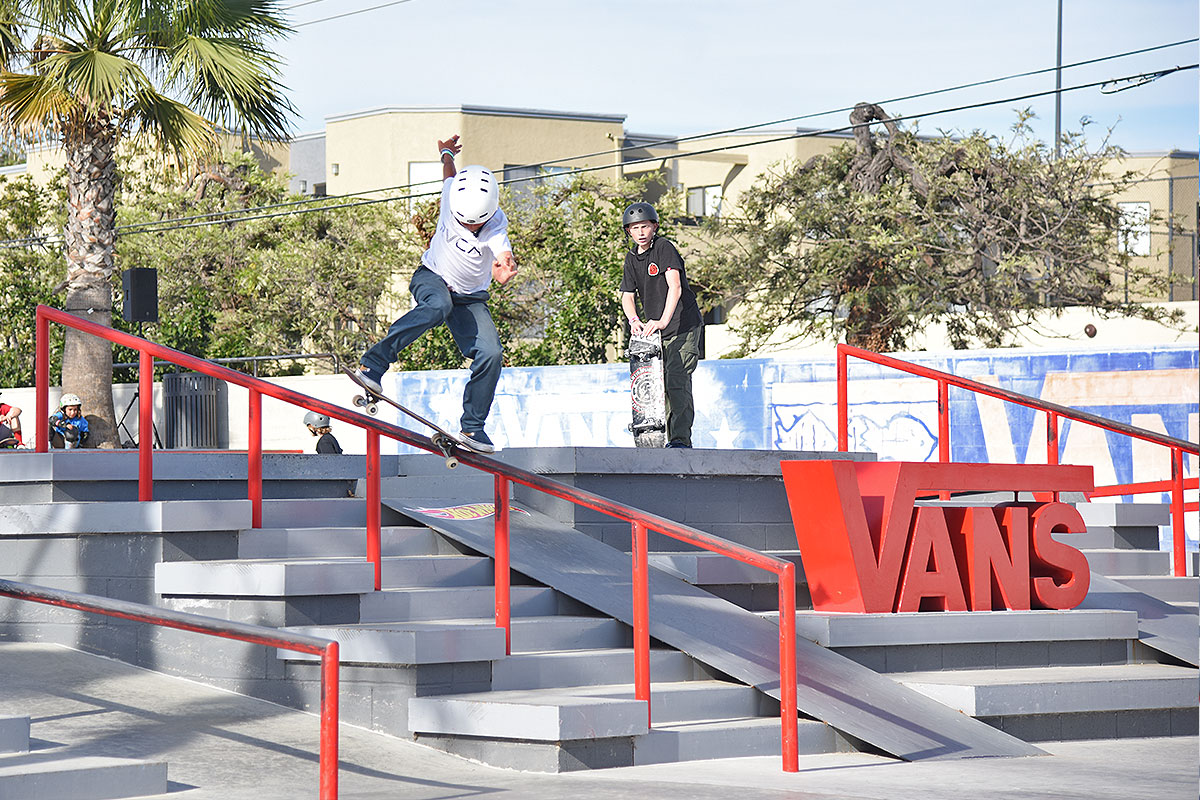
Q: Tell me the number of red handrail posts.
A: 12